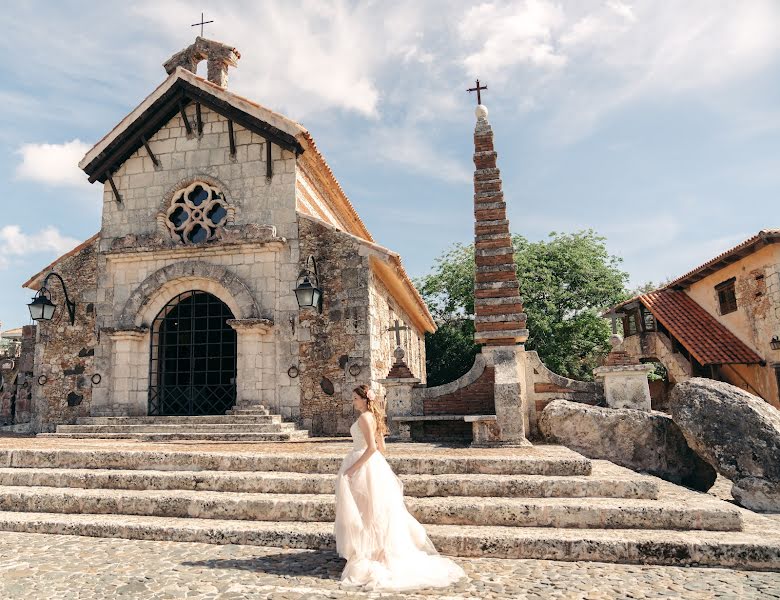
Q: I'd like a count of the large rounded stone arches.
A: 1